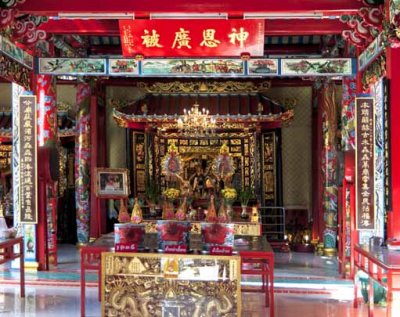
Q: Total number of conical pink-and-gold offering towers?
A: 6